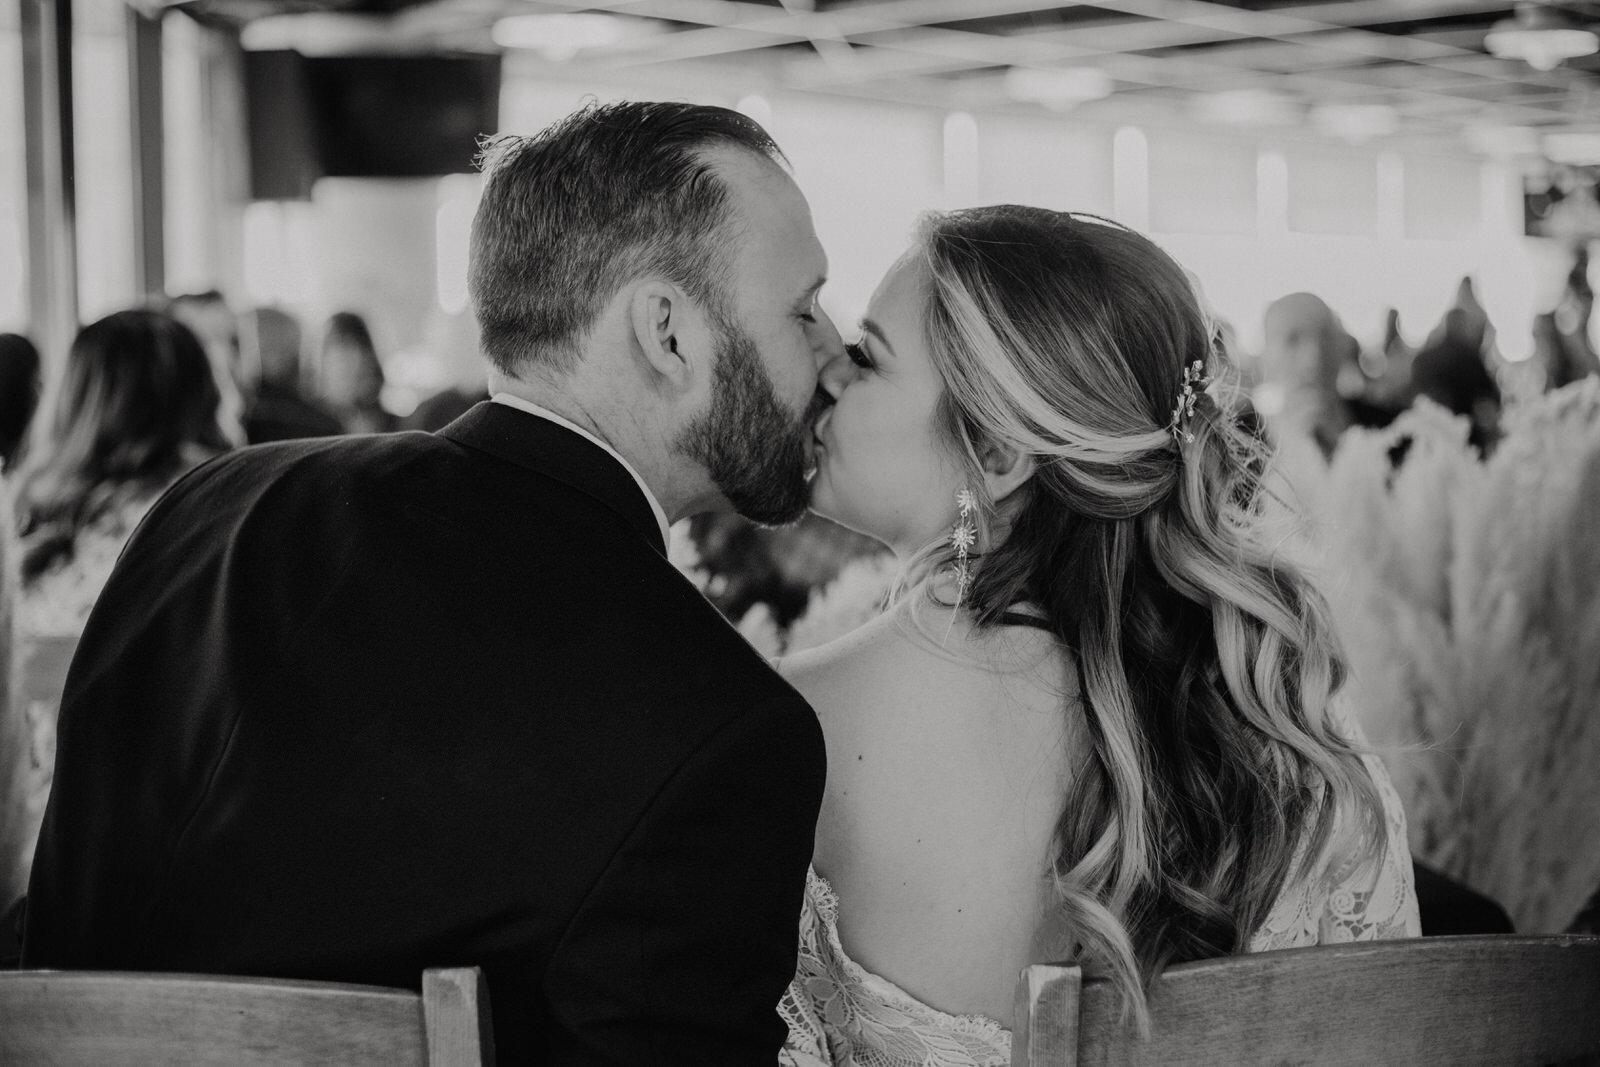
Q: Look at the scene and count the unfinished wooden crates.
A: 0